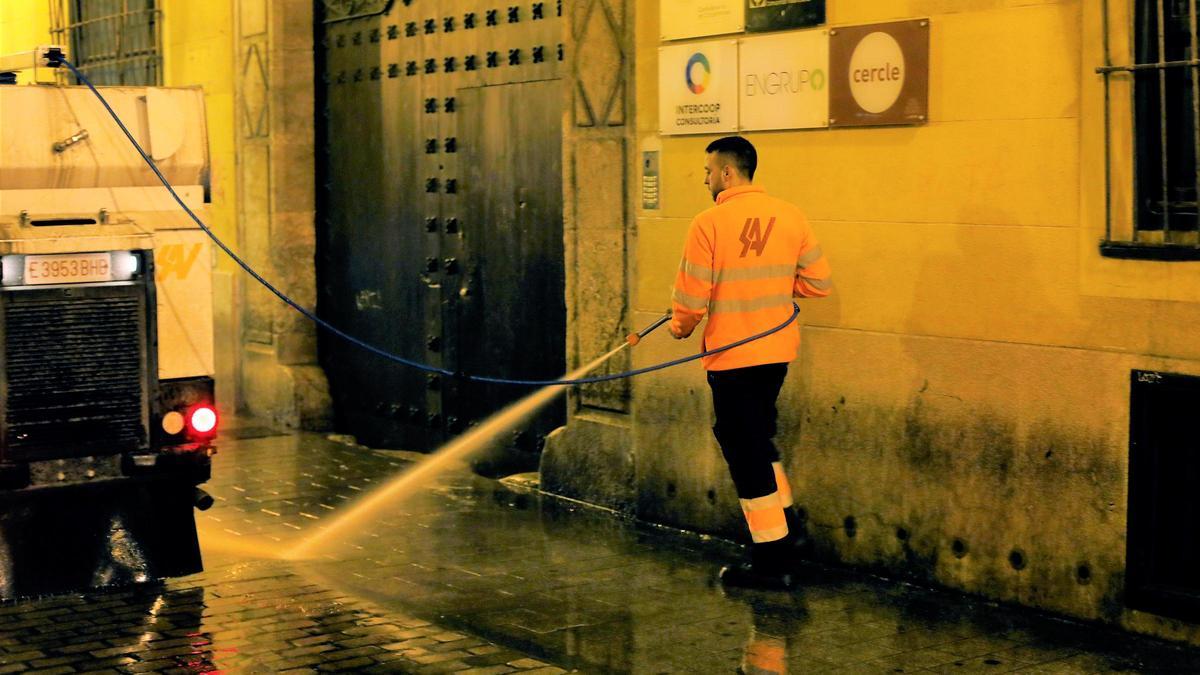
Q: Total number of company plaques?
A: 5